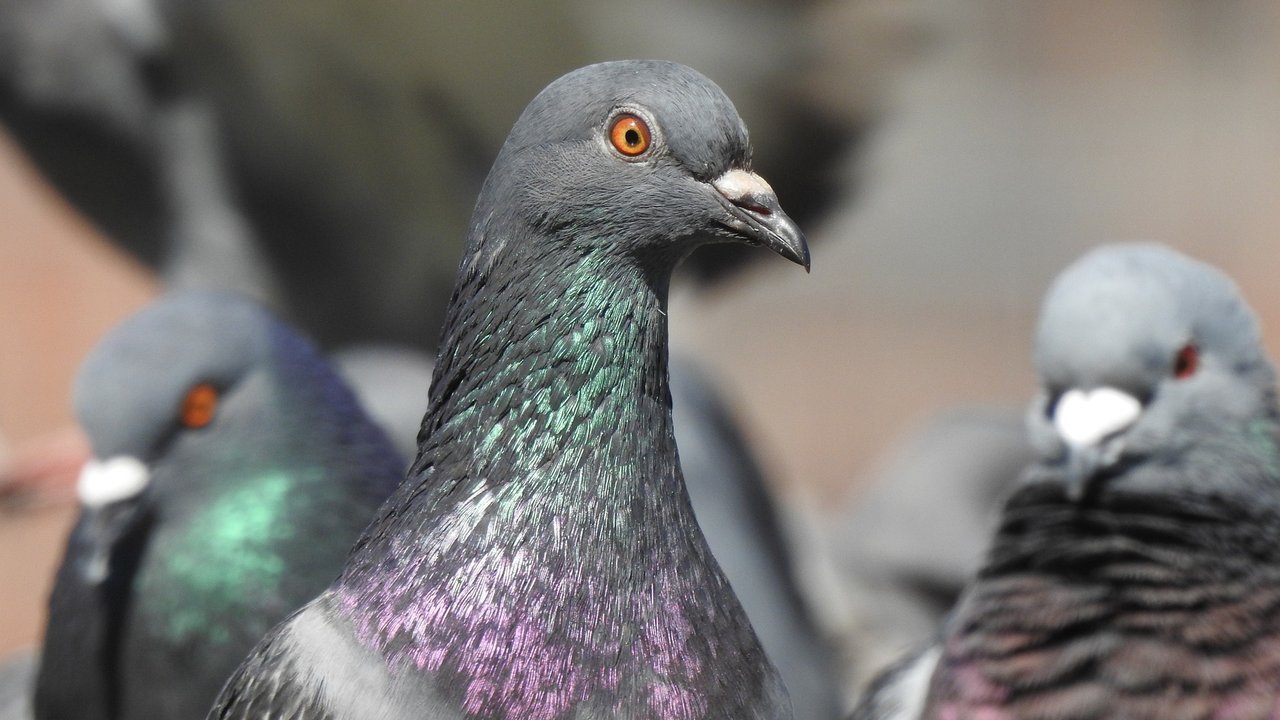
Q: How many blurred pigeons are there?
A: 2